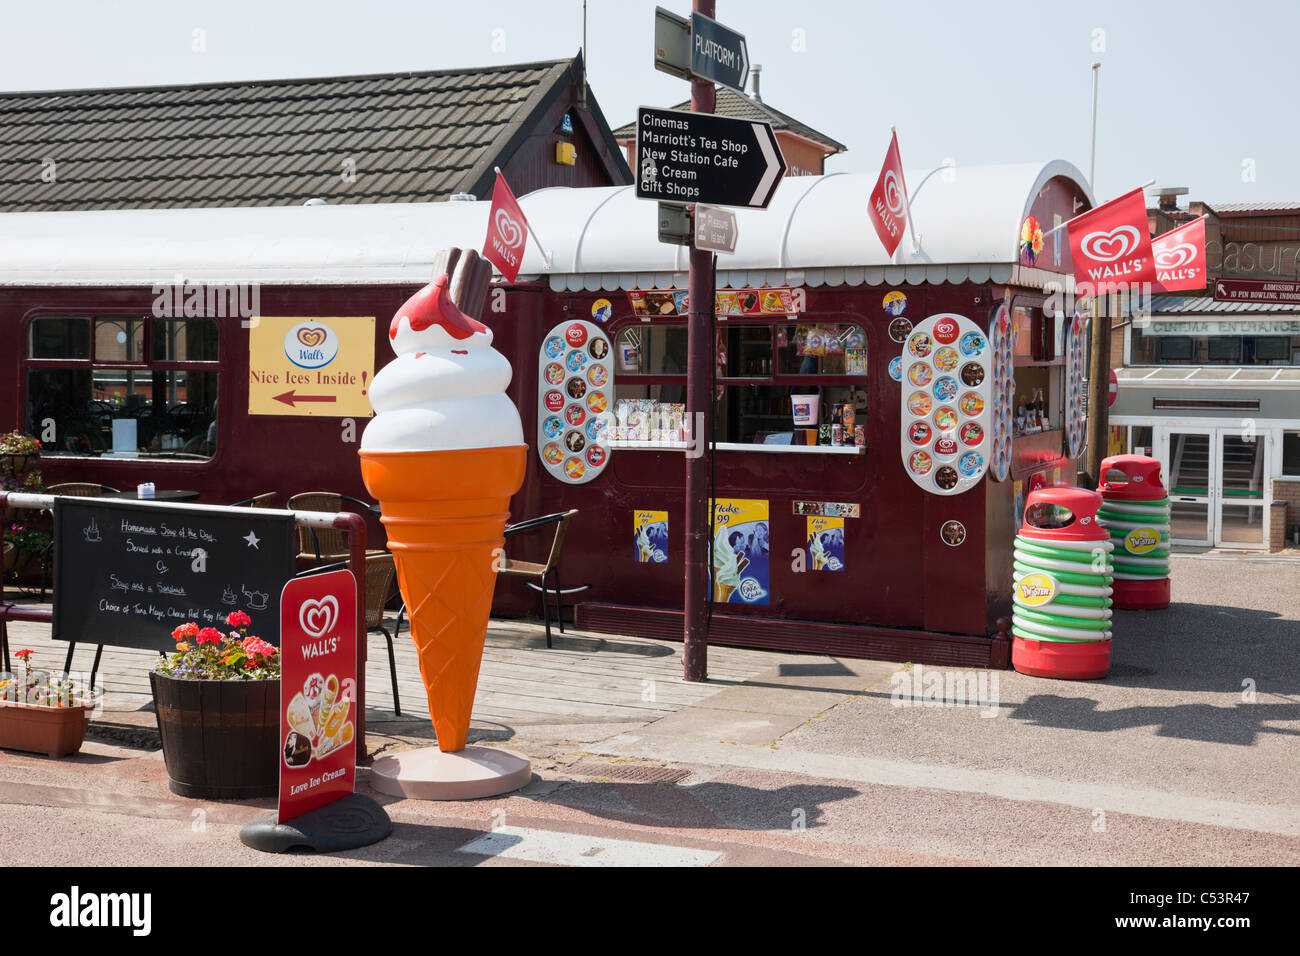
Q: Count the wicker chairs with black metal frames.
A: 5